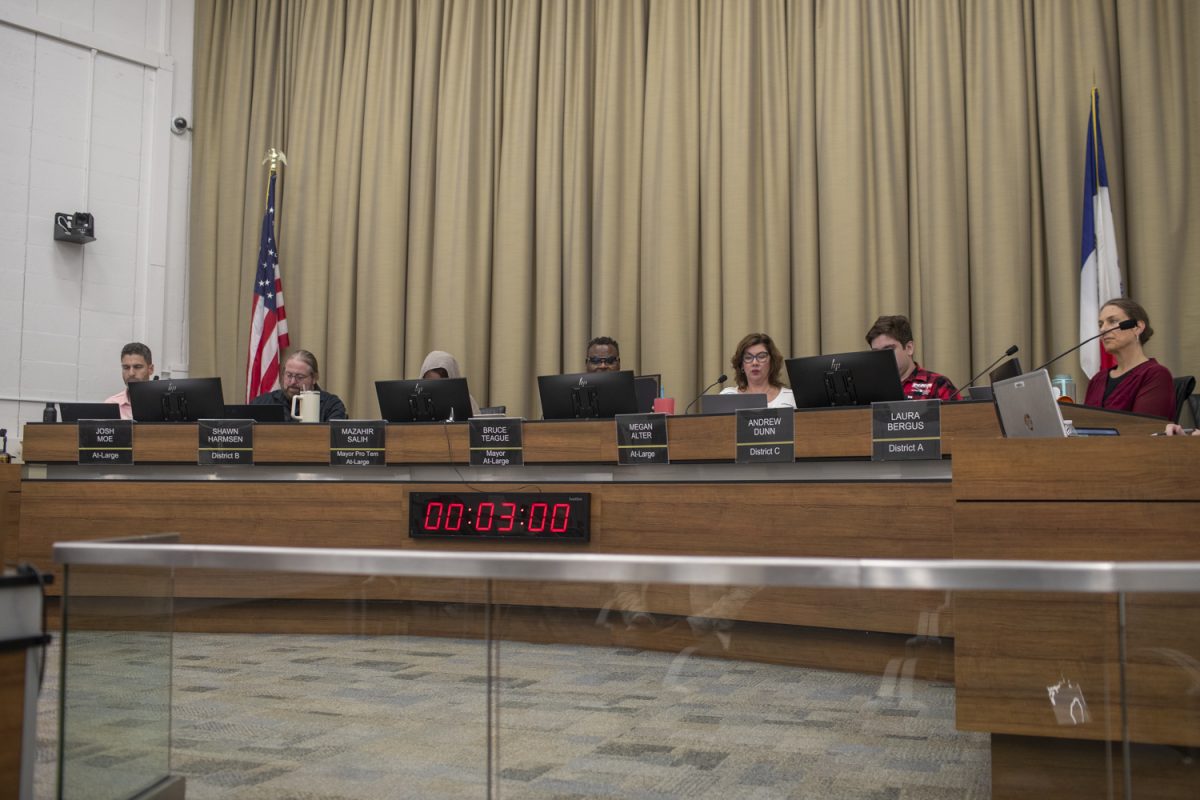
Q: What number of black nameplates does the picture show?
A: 7